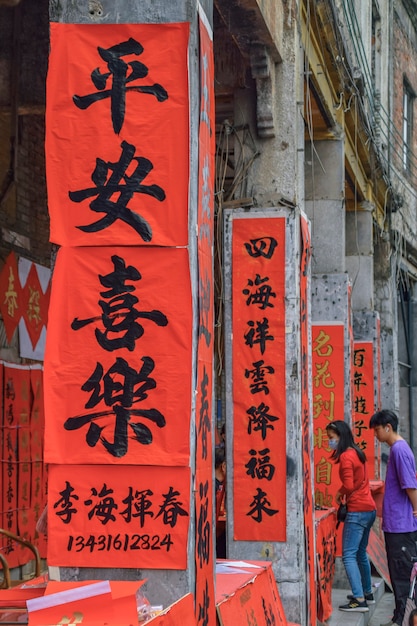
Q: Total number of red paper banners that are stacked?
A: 3